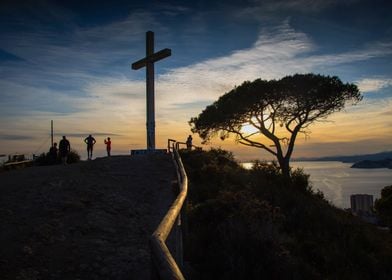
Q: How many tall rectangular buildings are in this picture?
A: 1